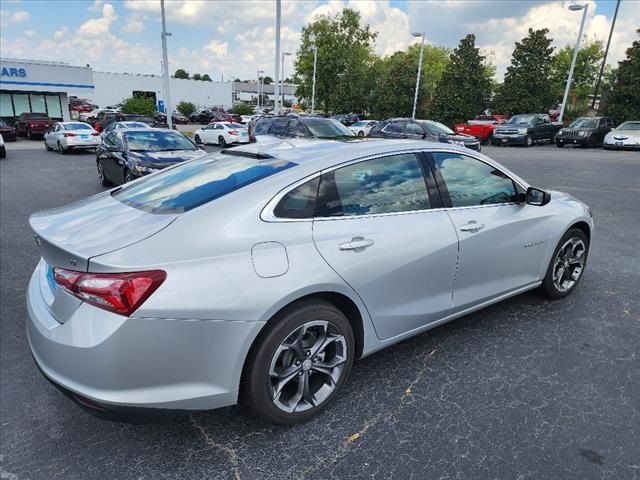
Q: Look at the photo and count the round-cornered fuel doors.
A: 1